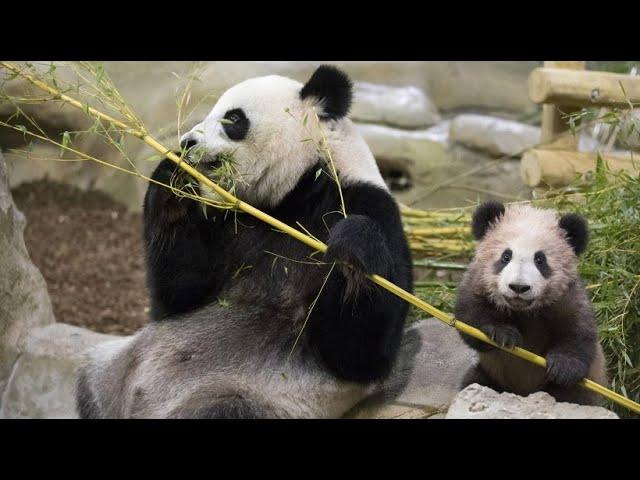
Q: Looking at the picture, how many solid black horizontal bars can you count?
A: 2